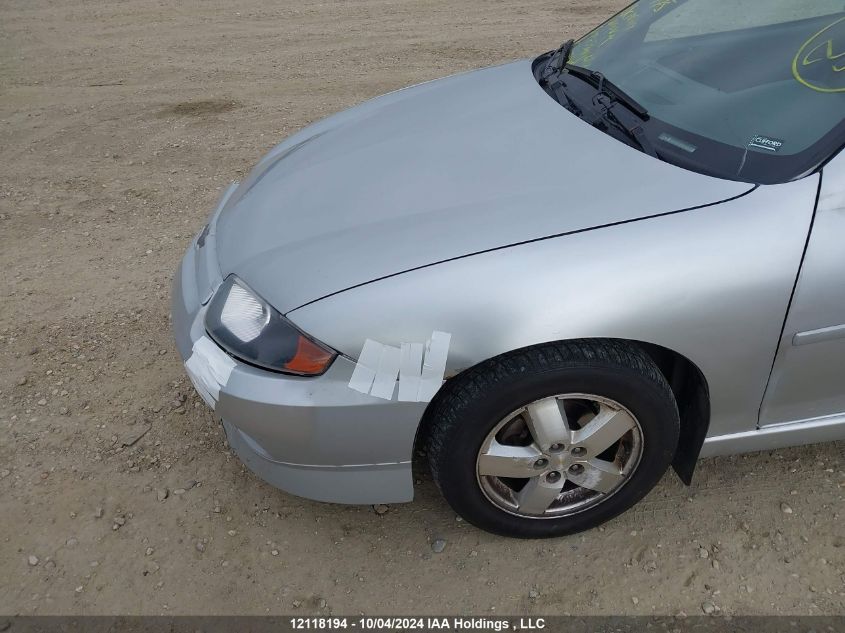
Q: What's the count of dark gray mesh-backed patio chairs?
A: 0